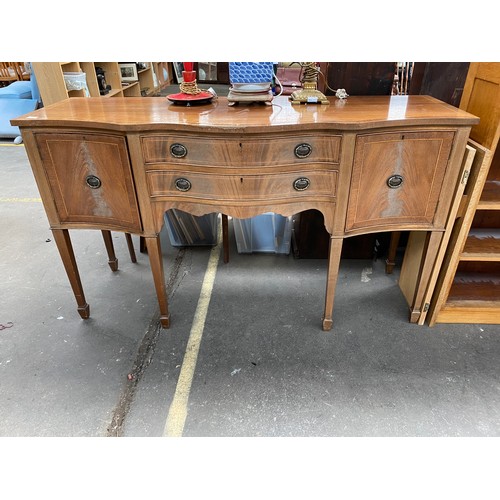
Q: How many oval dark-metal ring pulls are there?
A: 6